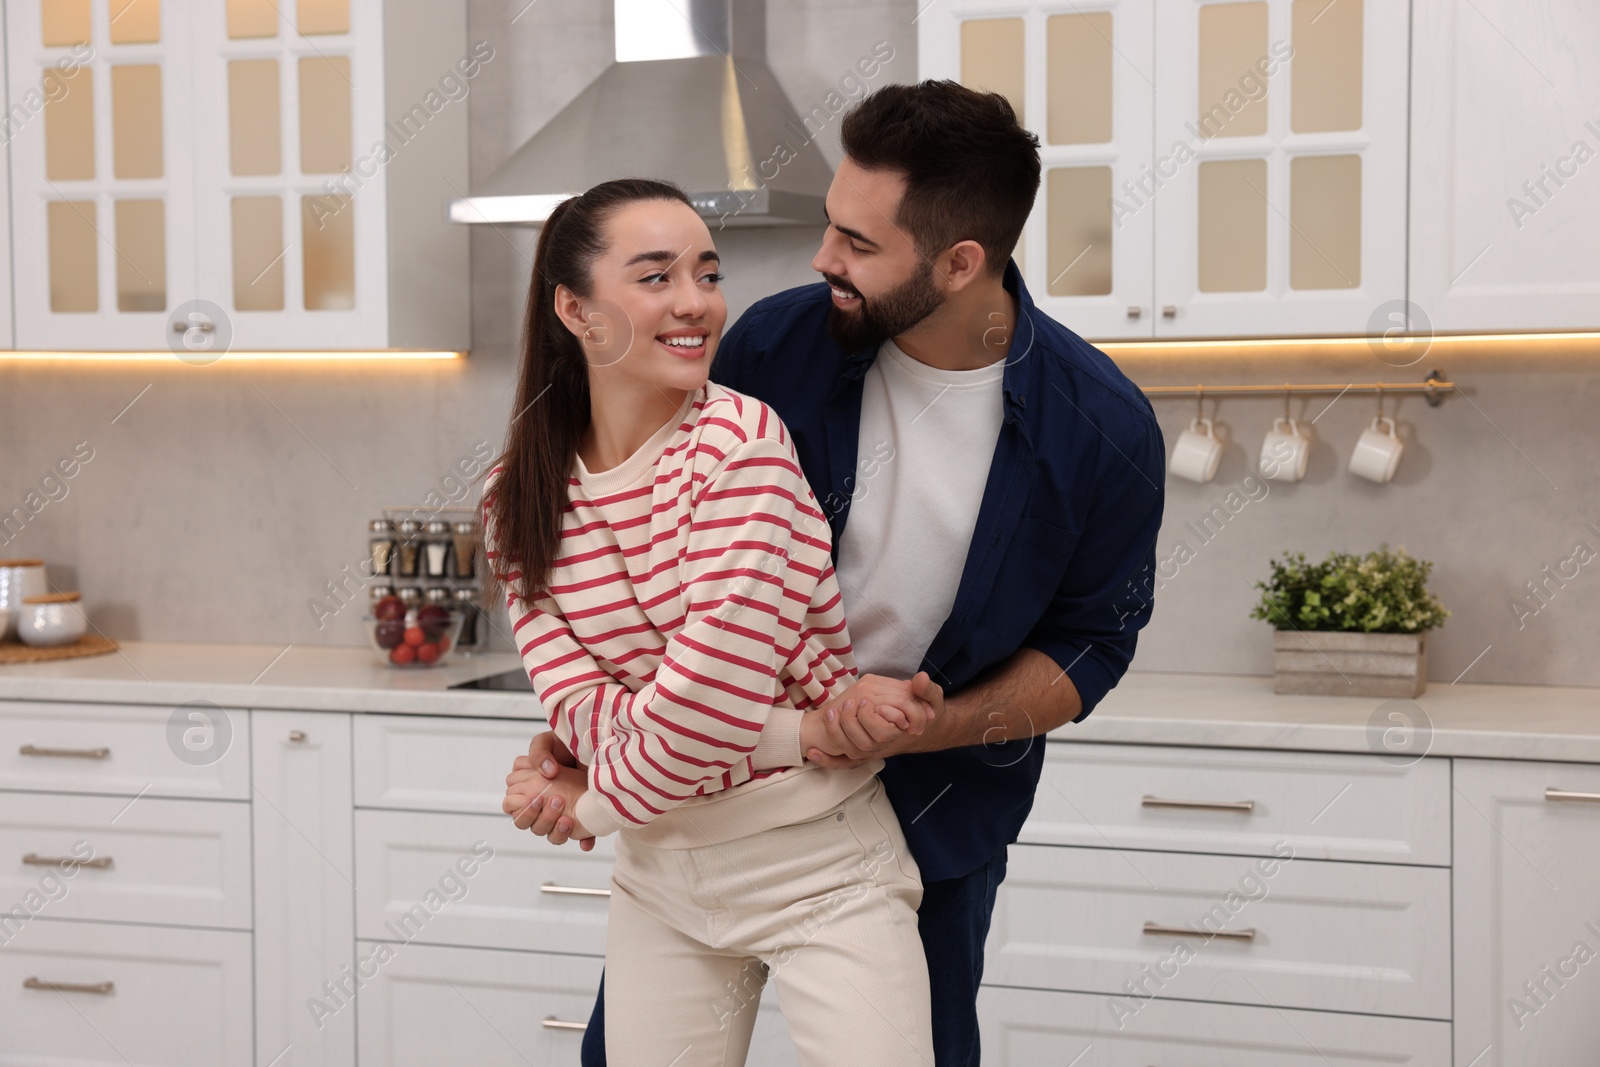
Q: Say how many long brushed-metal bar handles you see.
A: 8